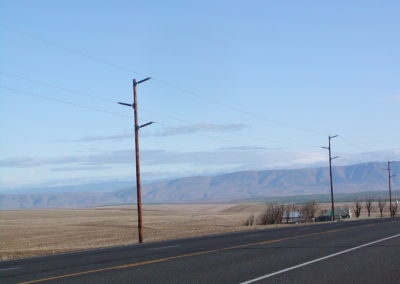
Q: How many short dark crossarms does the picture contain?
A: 9